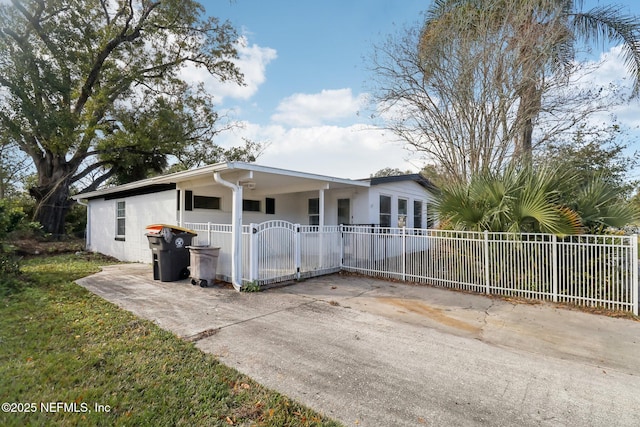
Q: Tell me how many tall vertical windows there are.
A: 5